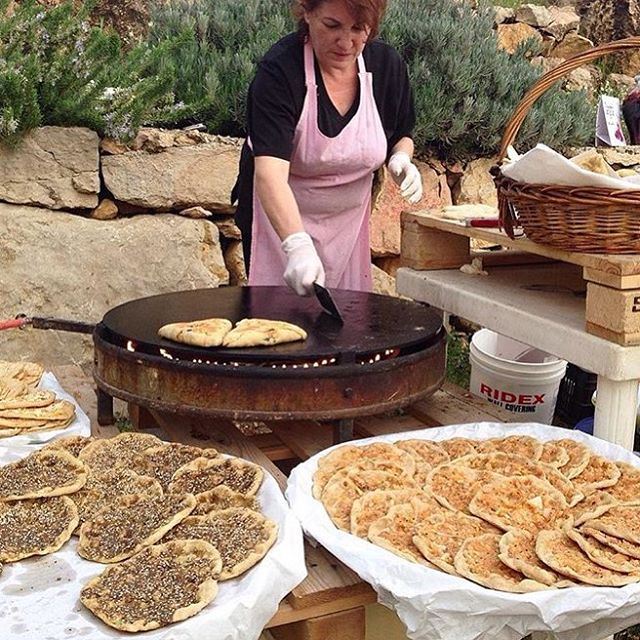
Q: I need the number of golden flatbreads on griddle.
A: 2